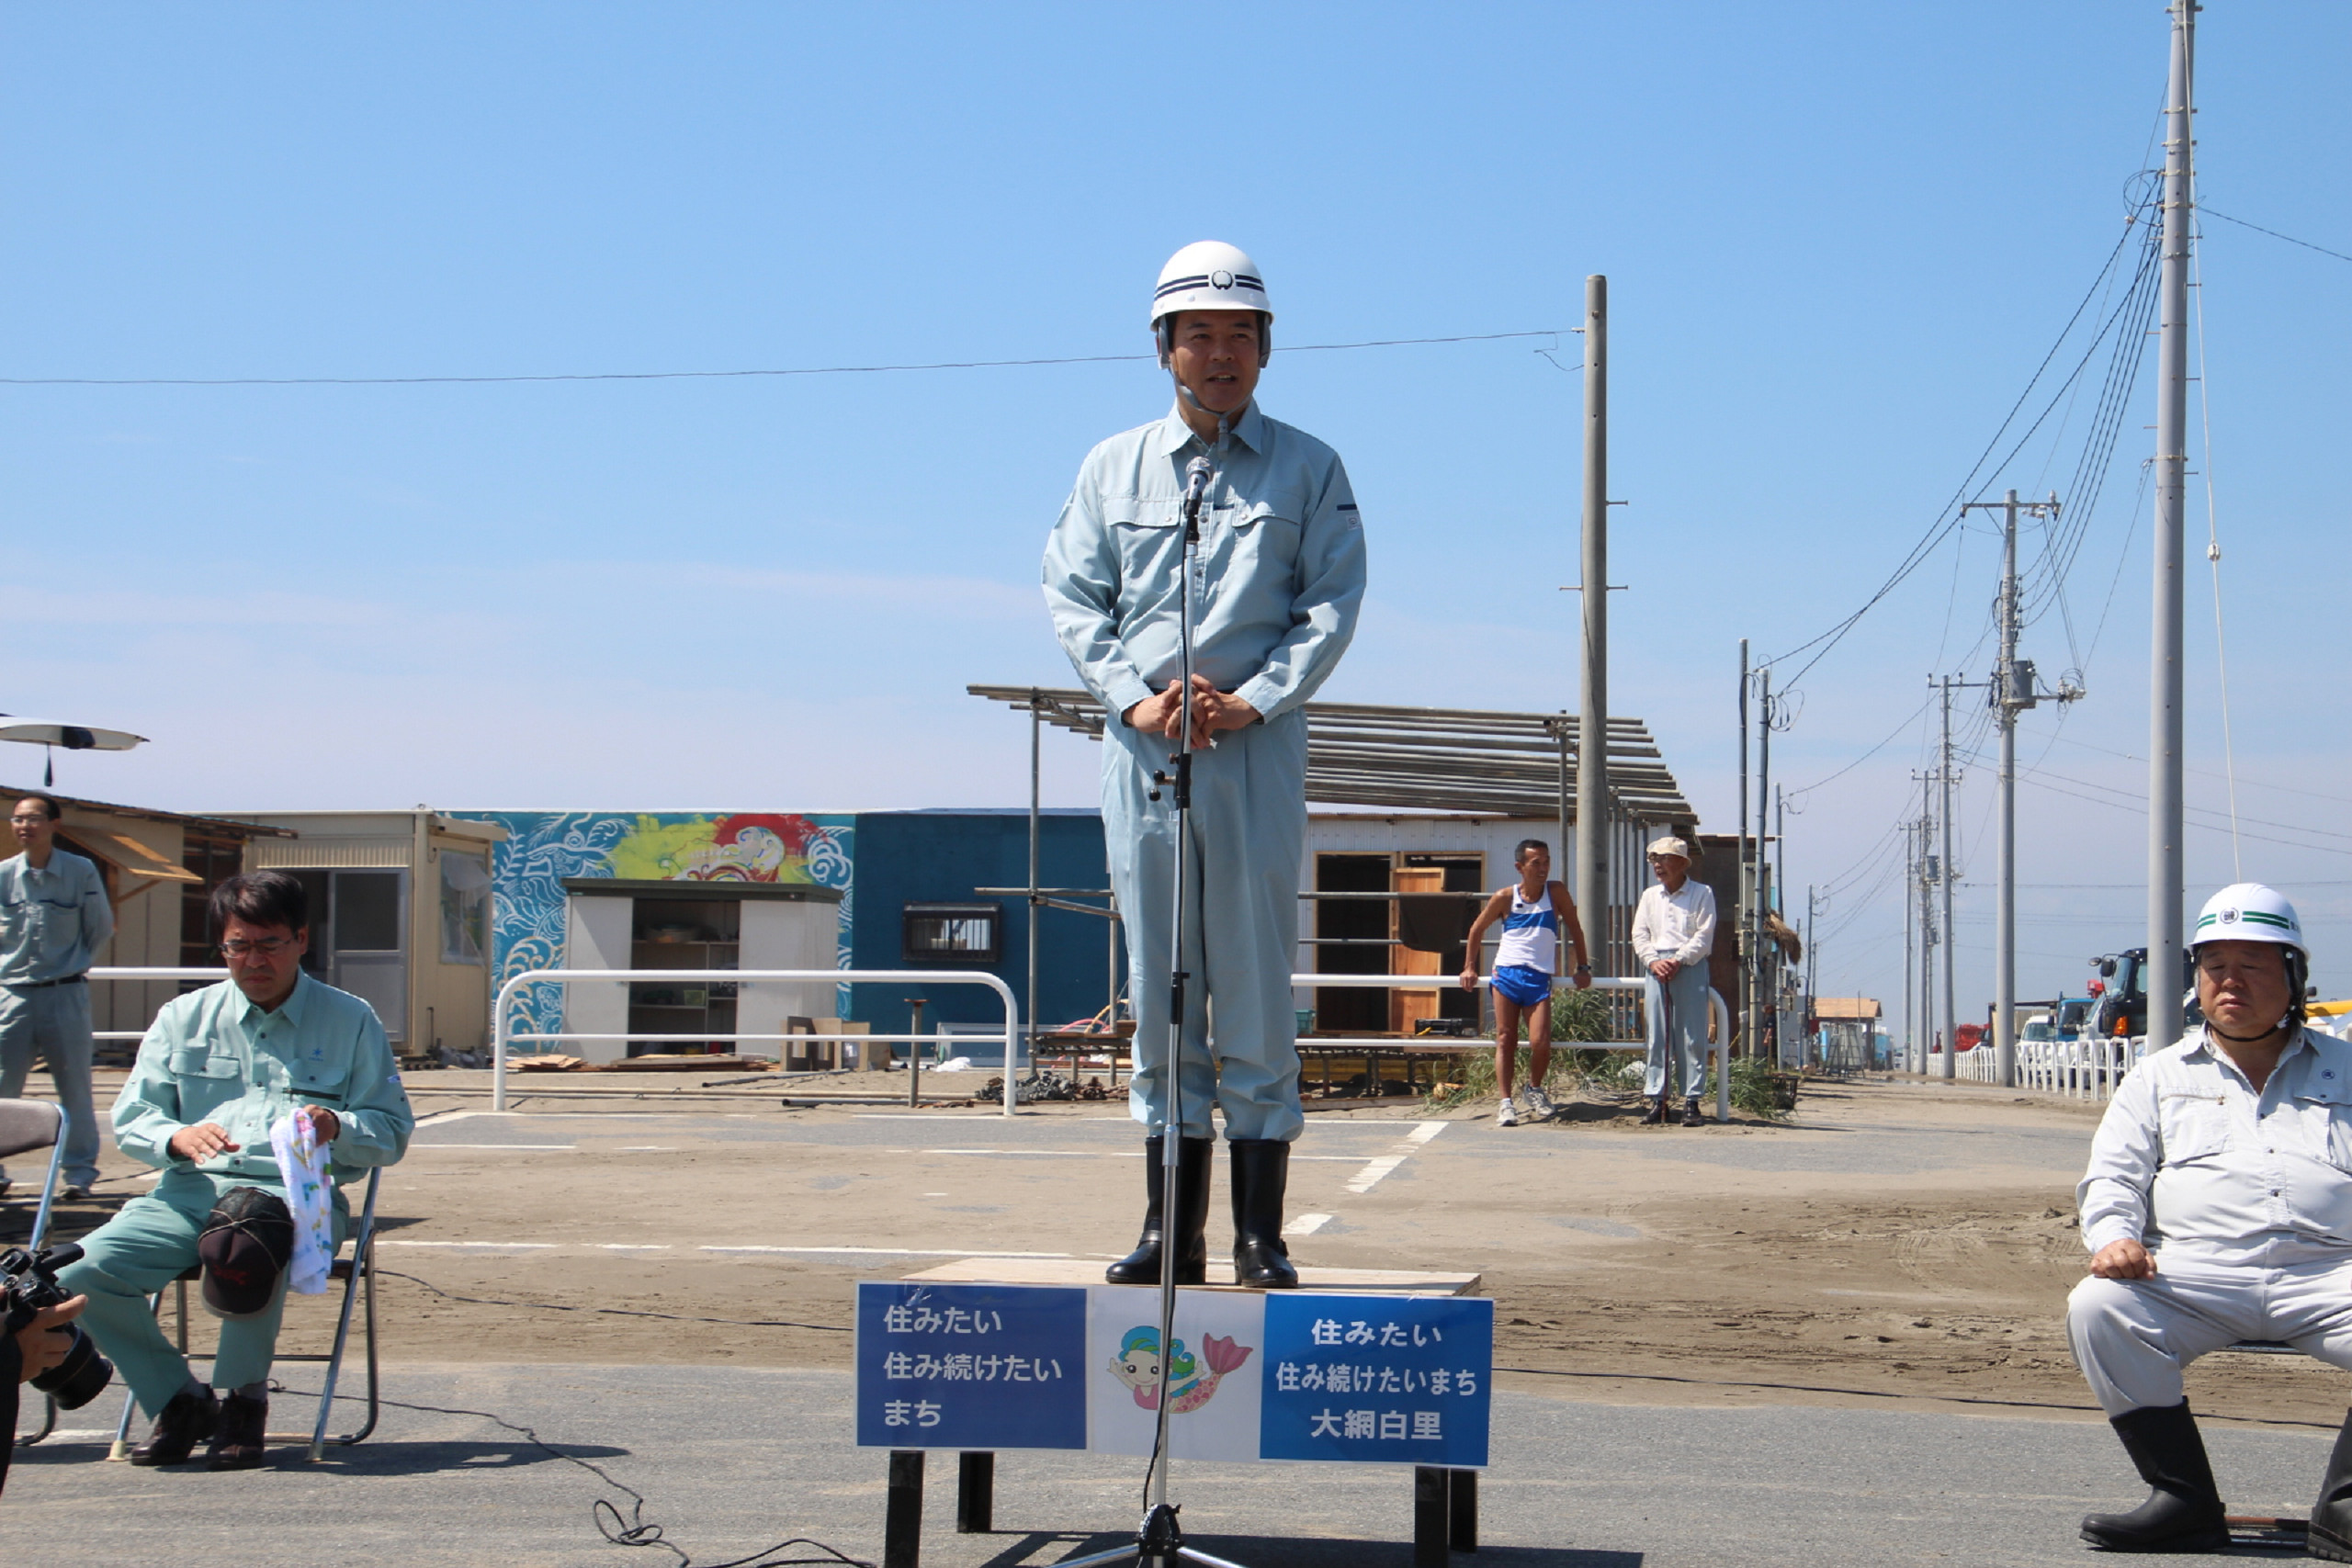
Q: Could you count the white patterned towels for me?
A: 1